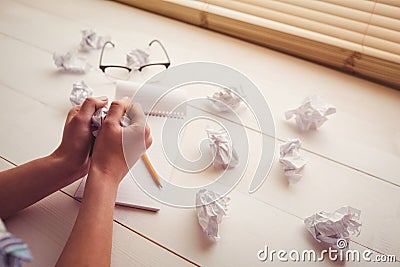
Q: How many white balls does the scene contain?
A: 11